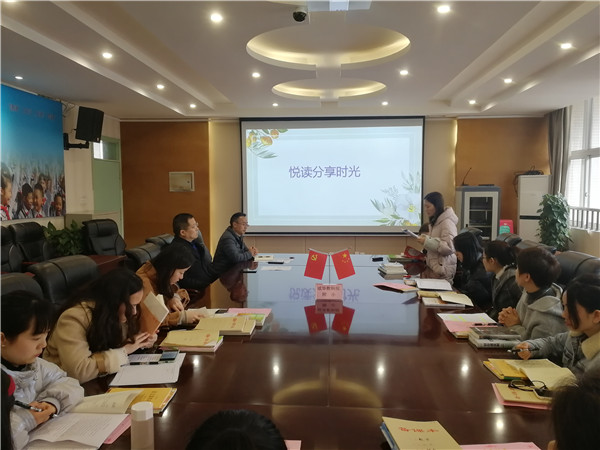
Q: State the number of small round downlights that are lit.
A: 14